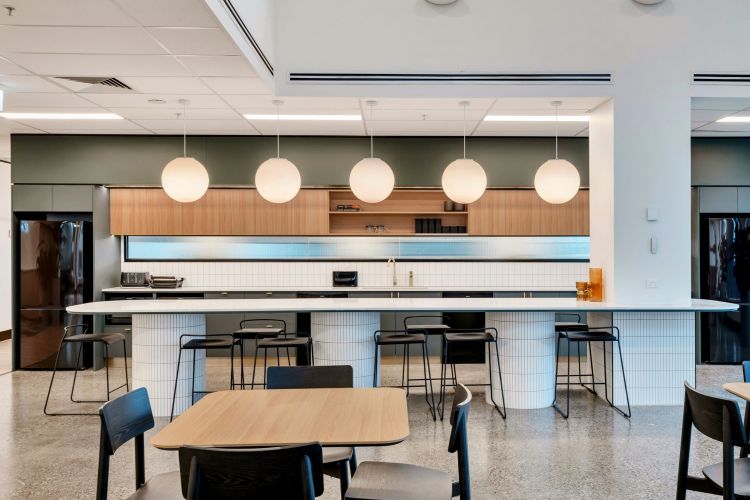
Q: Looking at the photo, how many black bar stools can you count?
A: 9